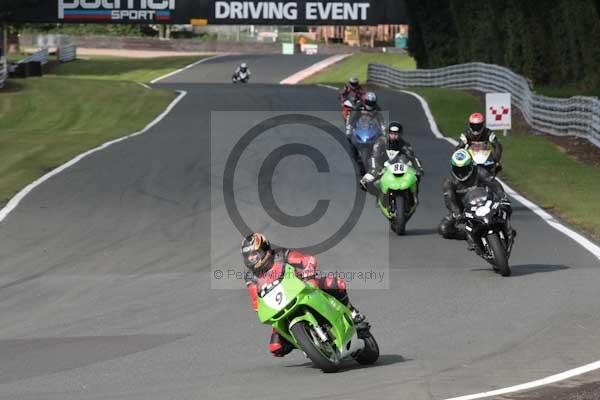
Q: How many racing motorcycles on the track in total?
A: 7